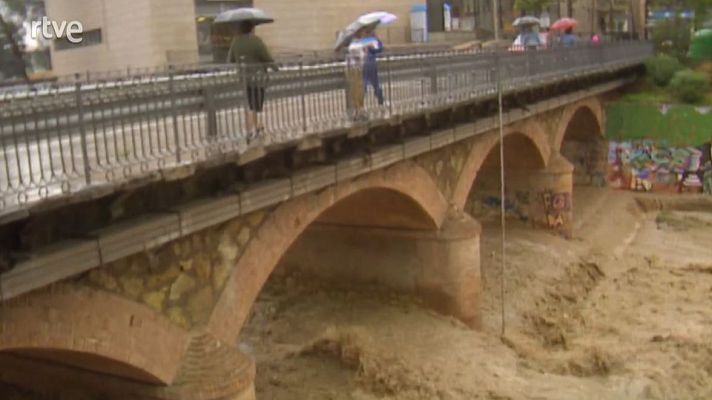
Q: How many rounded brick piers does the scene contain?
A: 3